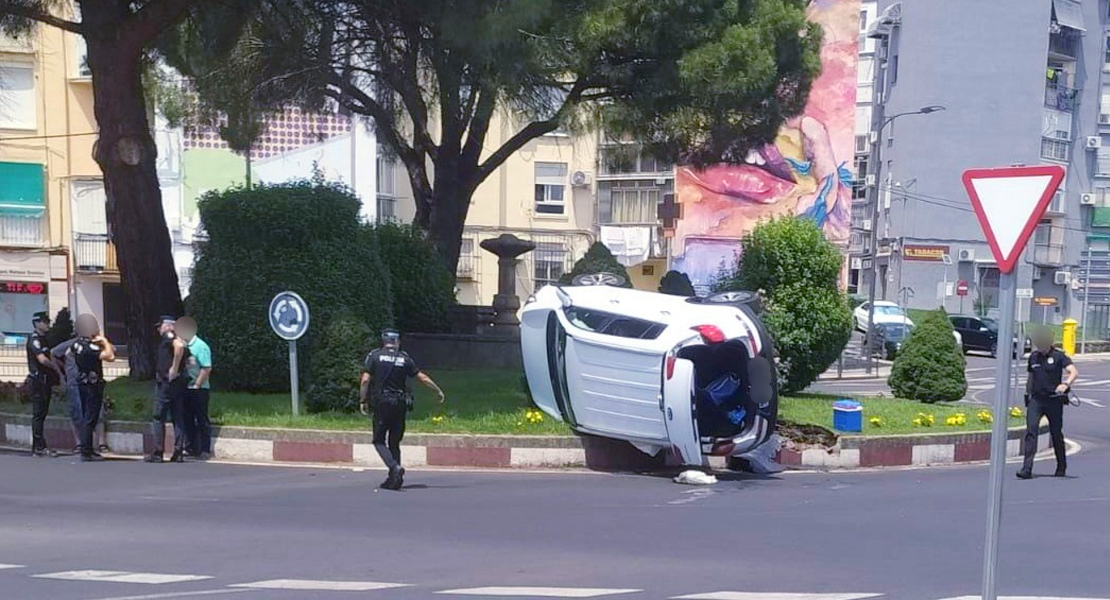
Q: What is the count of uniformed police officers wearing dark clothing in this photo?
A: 5